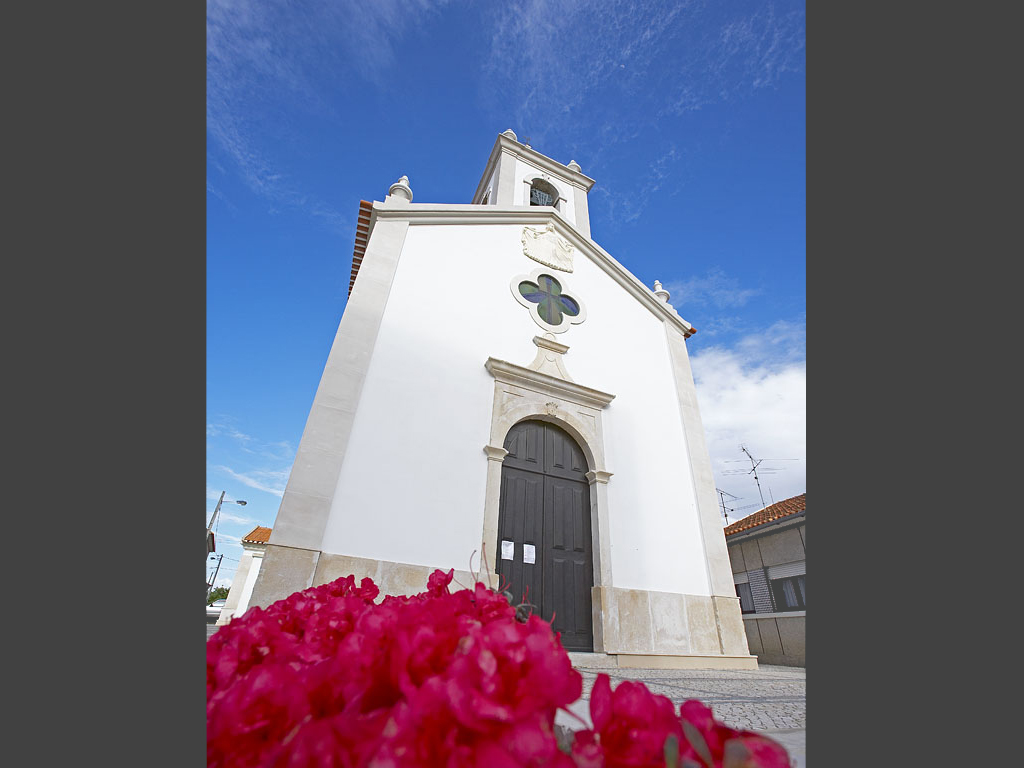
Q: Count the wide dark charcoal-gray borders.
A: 2